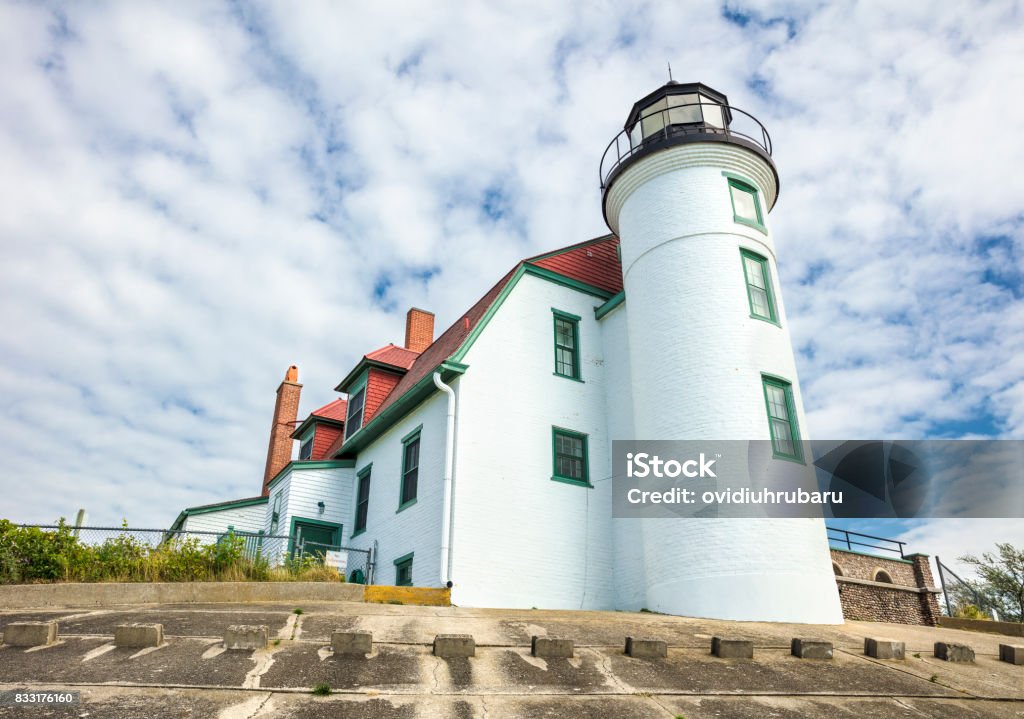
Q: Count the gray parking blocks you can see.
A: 12